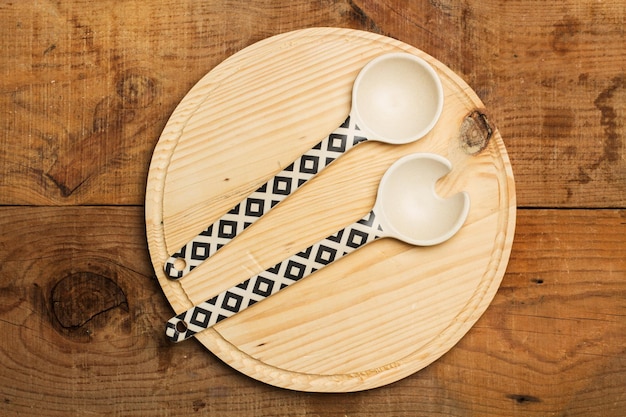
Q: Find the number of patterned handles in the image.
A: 2